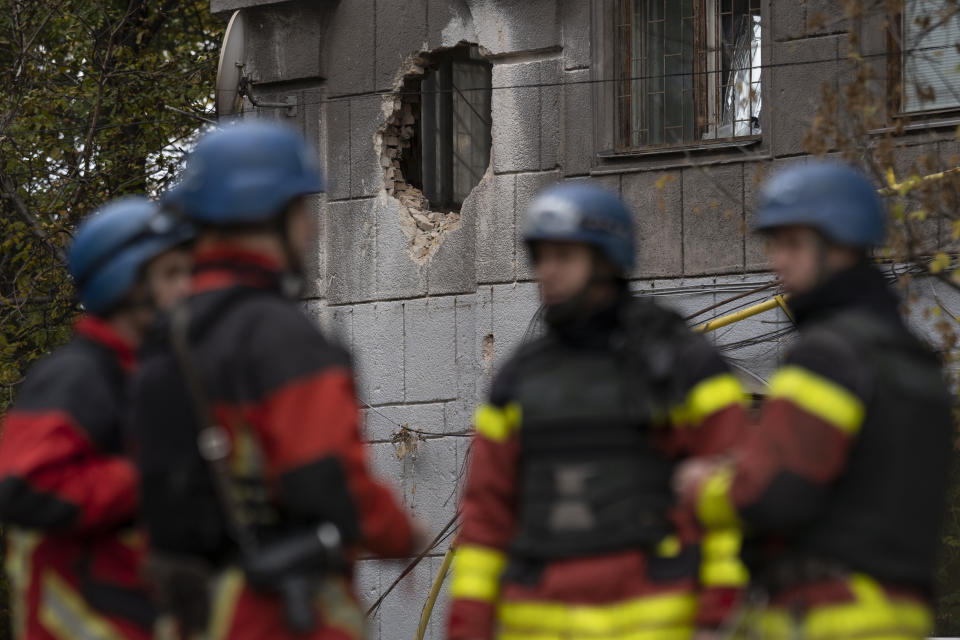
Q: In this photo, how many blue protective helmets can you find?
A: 4